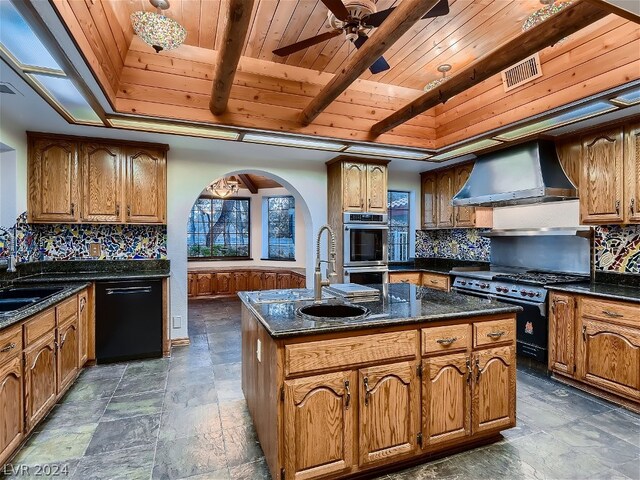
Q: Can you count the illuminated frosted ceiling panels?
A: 8